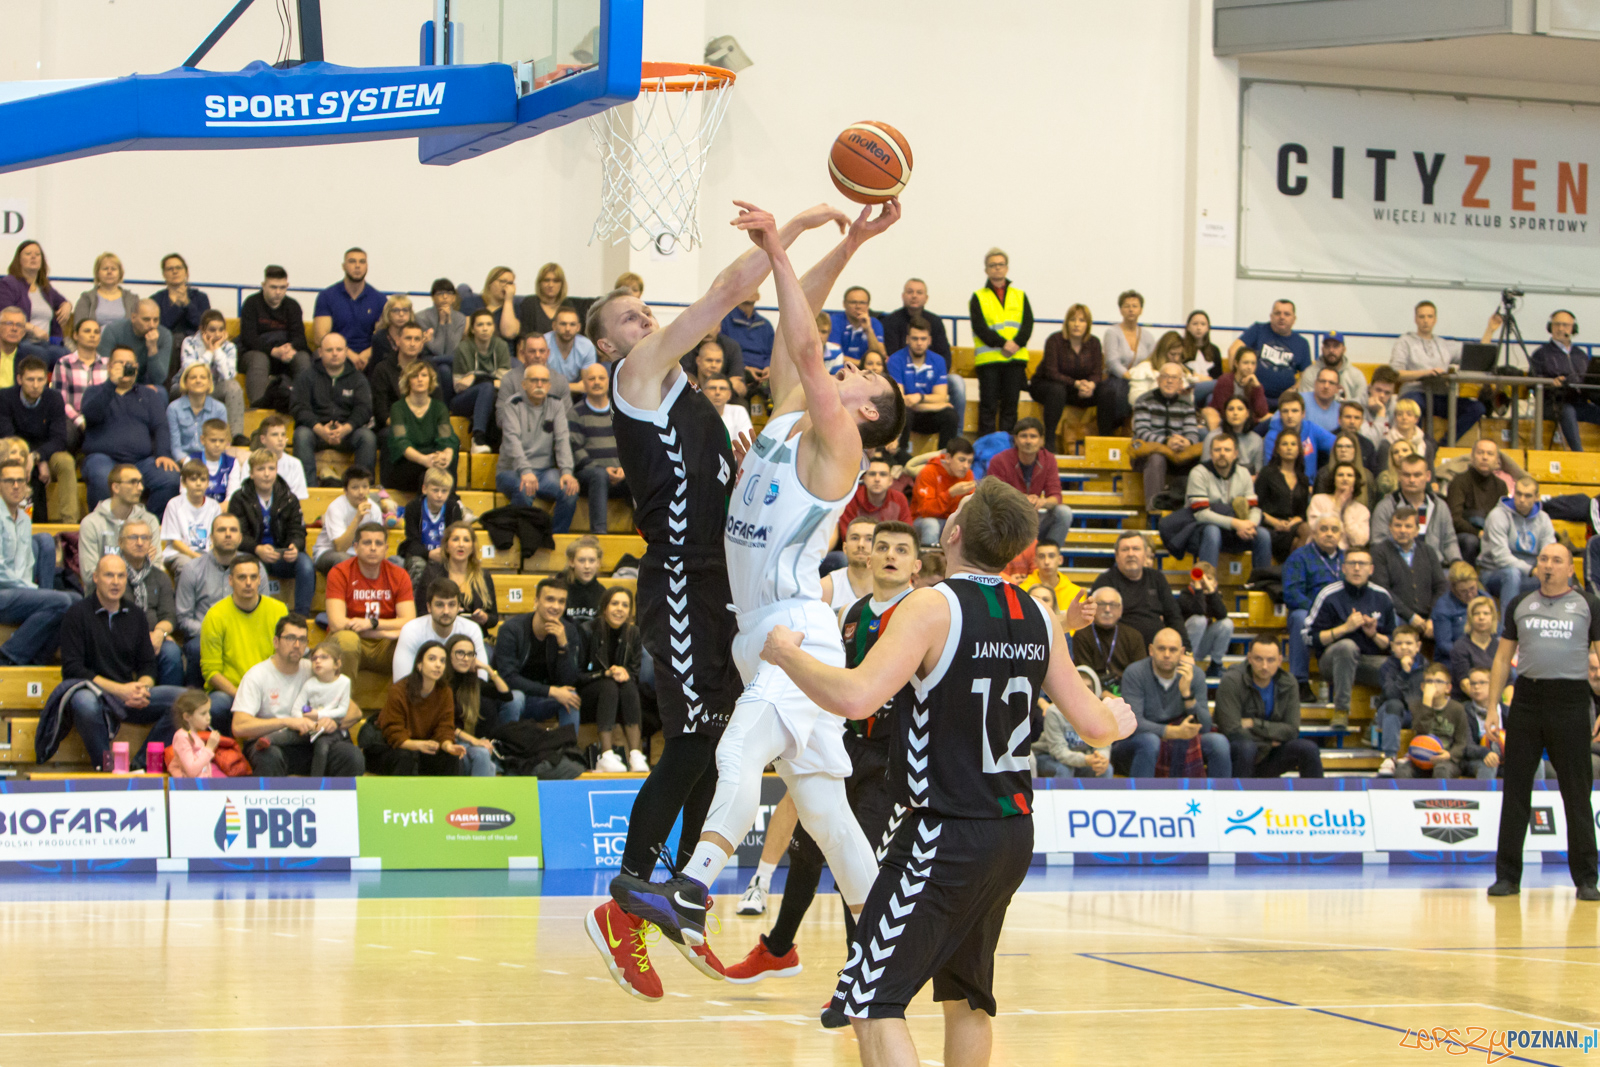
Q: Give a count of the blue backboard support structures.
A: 1